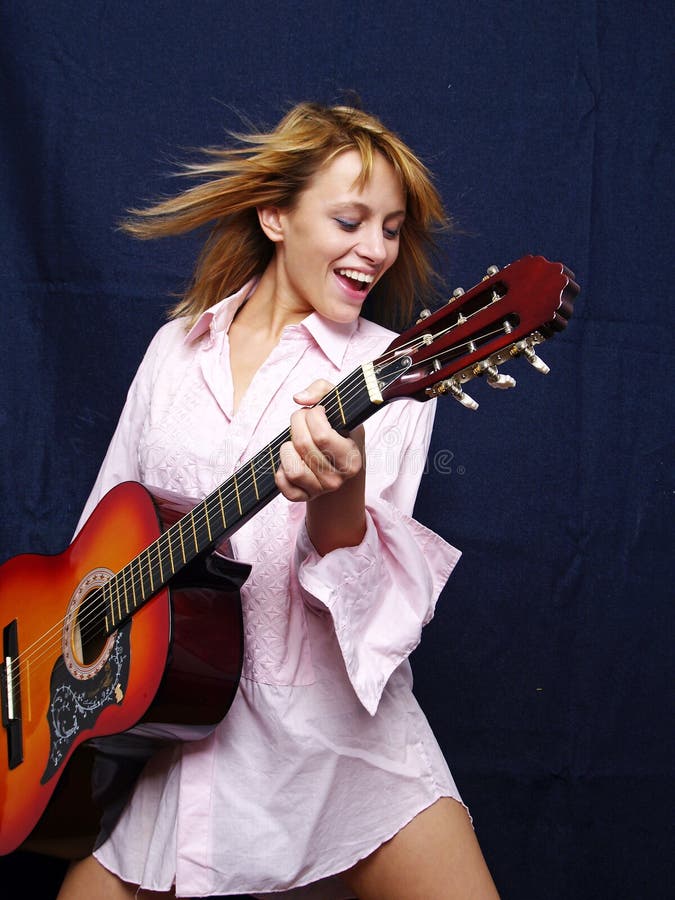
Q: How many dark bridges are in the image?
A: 1